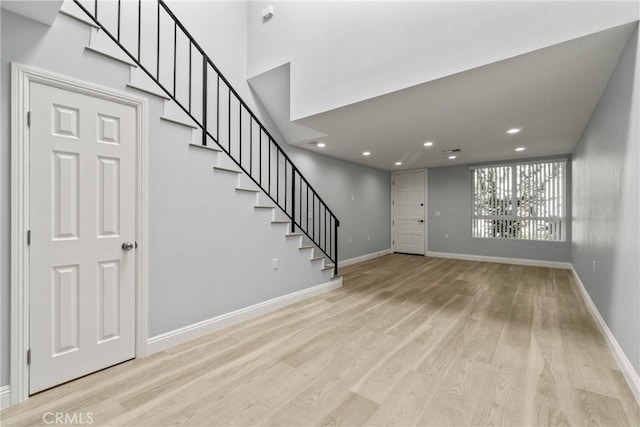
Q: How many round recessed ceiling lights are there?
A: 7